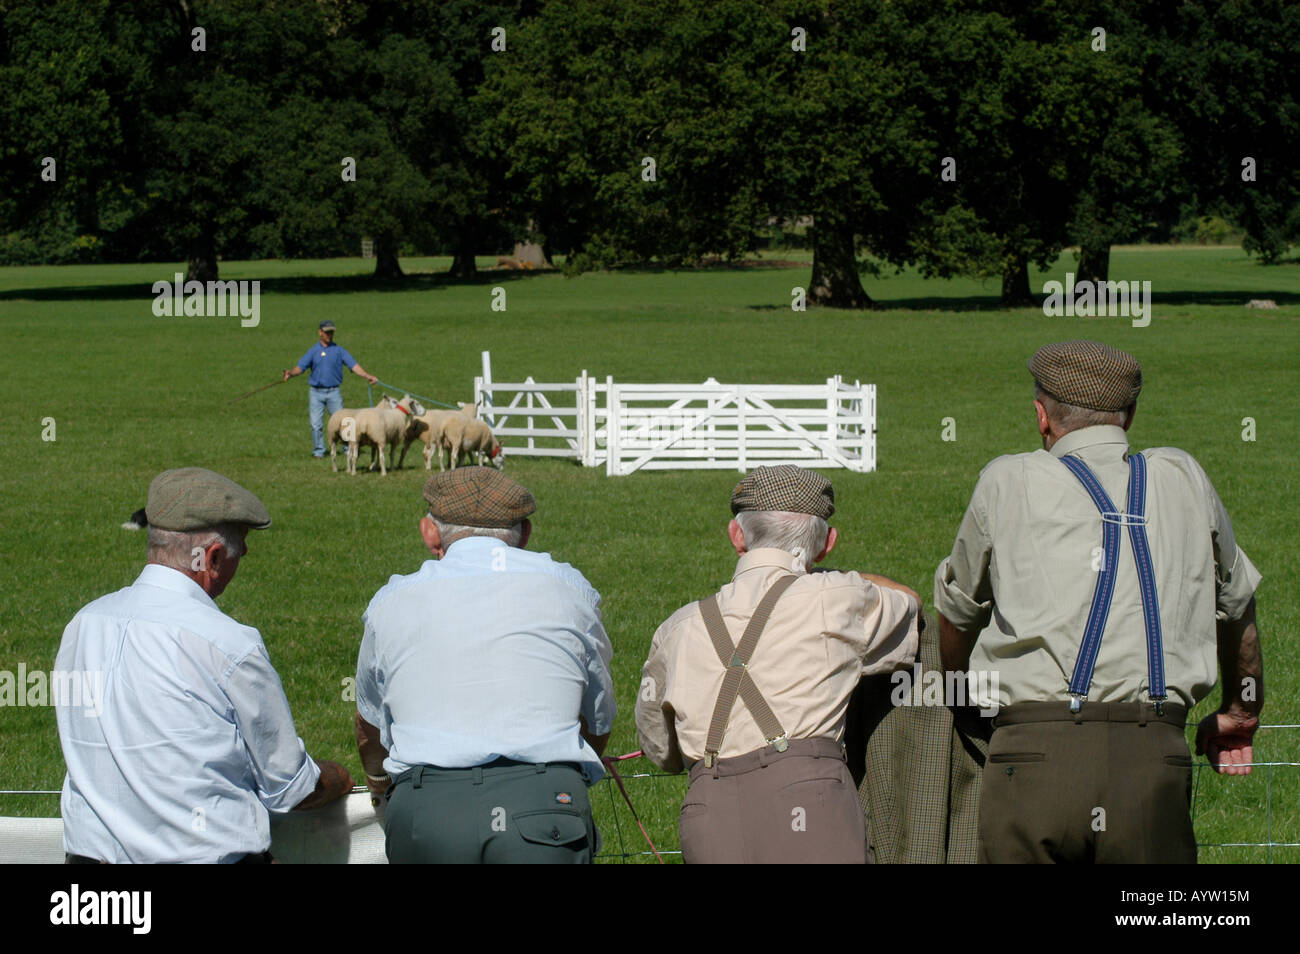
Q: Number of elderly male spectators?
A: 4